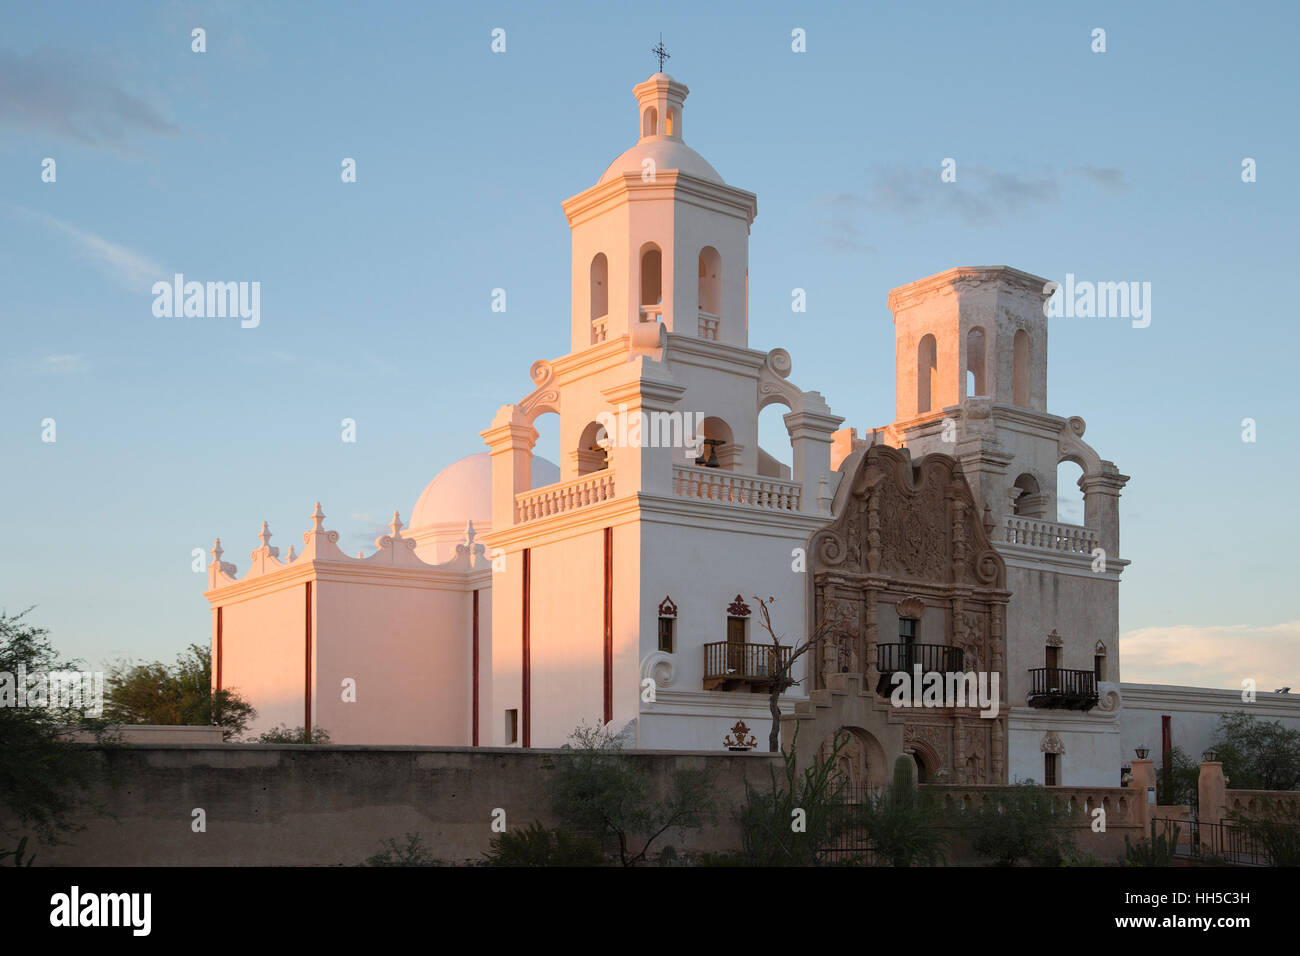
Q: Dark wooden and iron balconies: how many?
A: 3